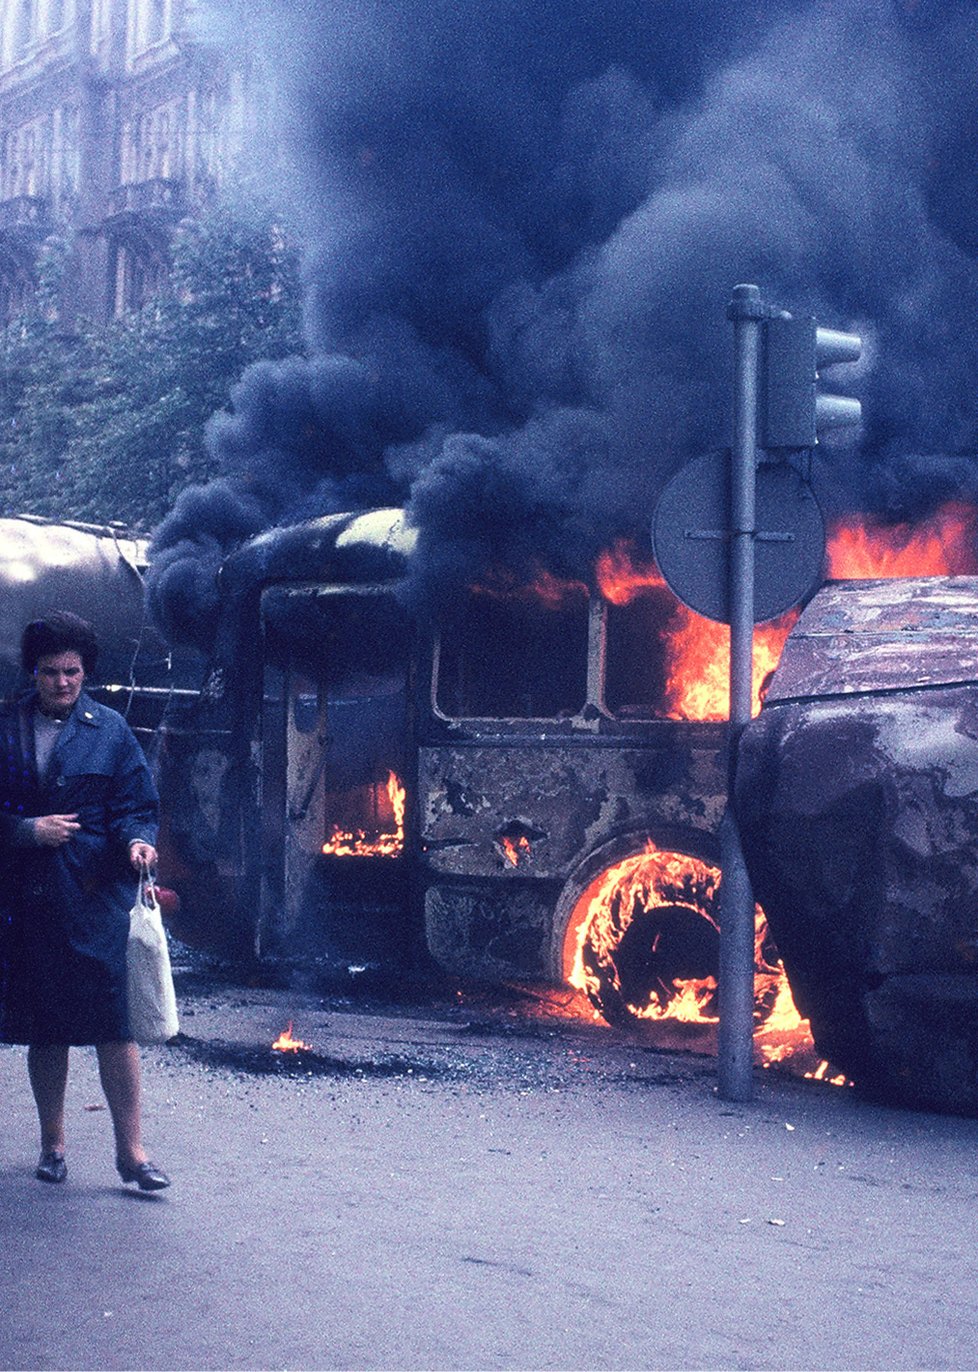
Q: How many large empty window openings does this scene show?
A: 2